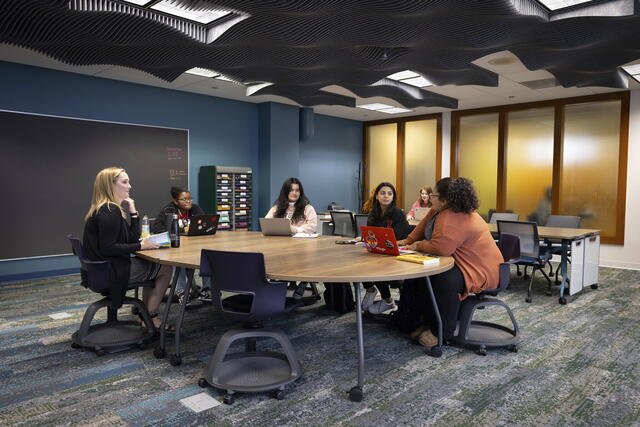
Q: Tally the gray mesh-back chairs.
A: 5